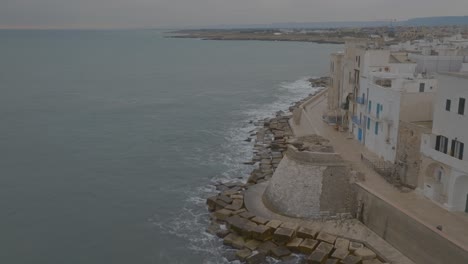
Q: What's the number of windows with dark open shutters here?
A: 2